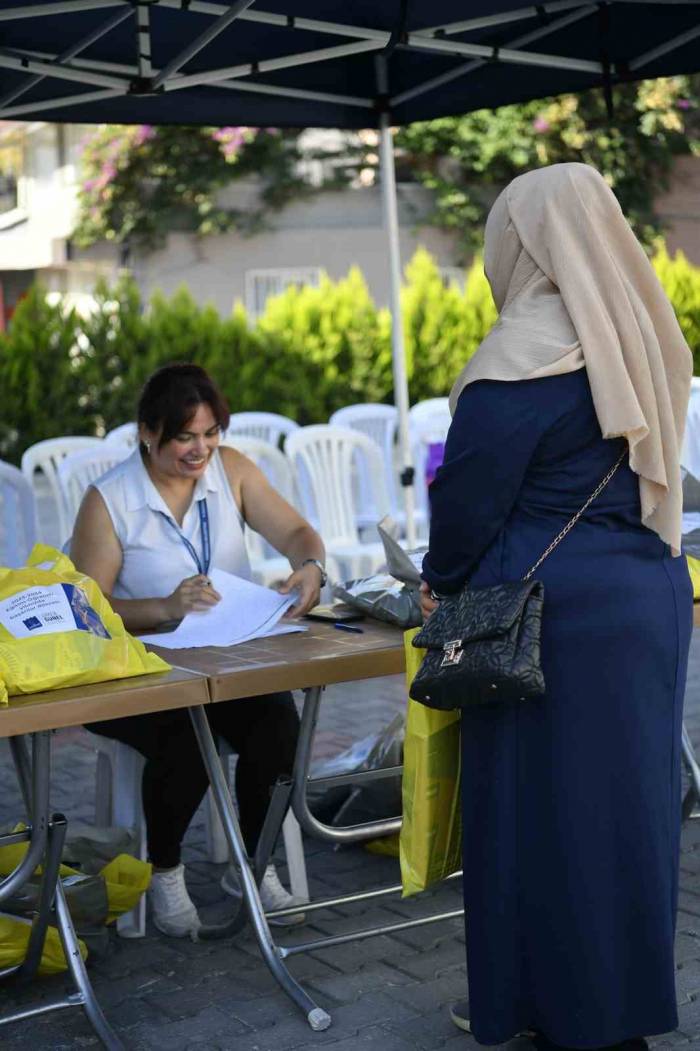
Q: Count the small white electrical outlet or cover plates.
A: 0